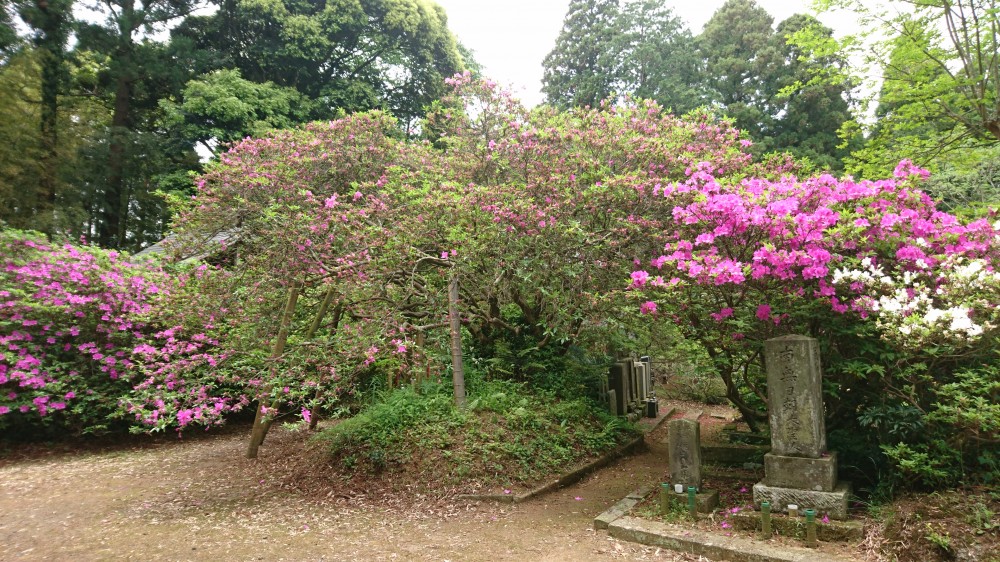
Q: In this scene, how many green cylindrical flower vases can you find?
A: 4